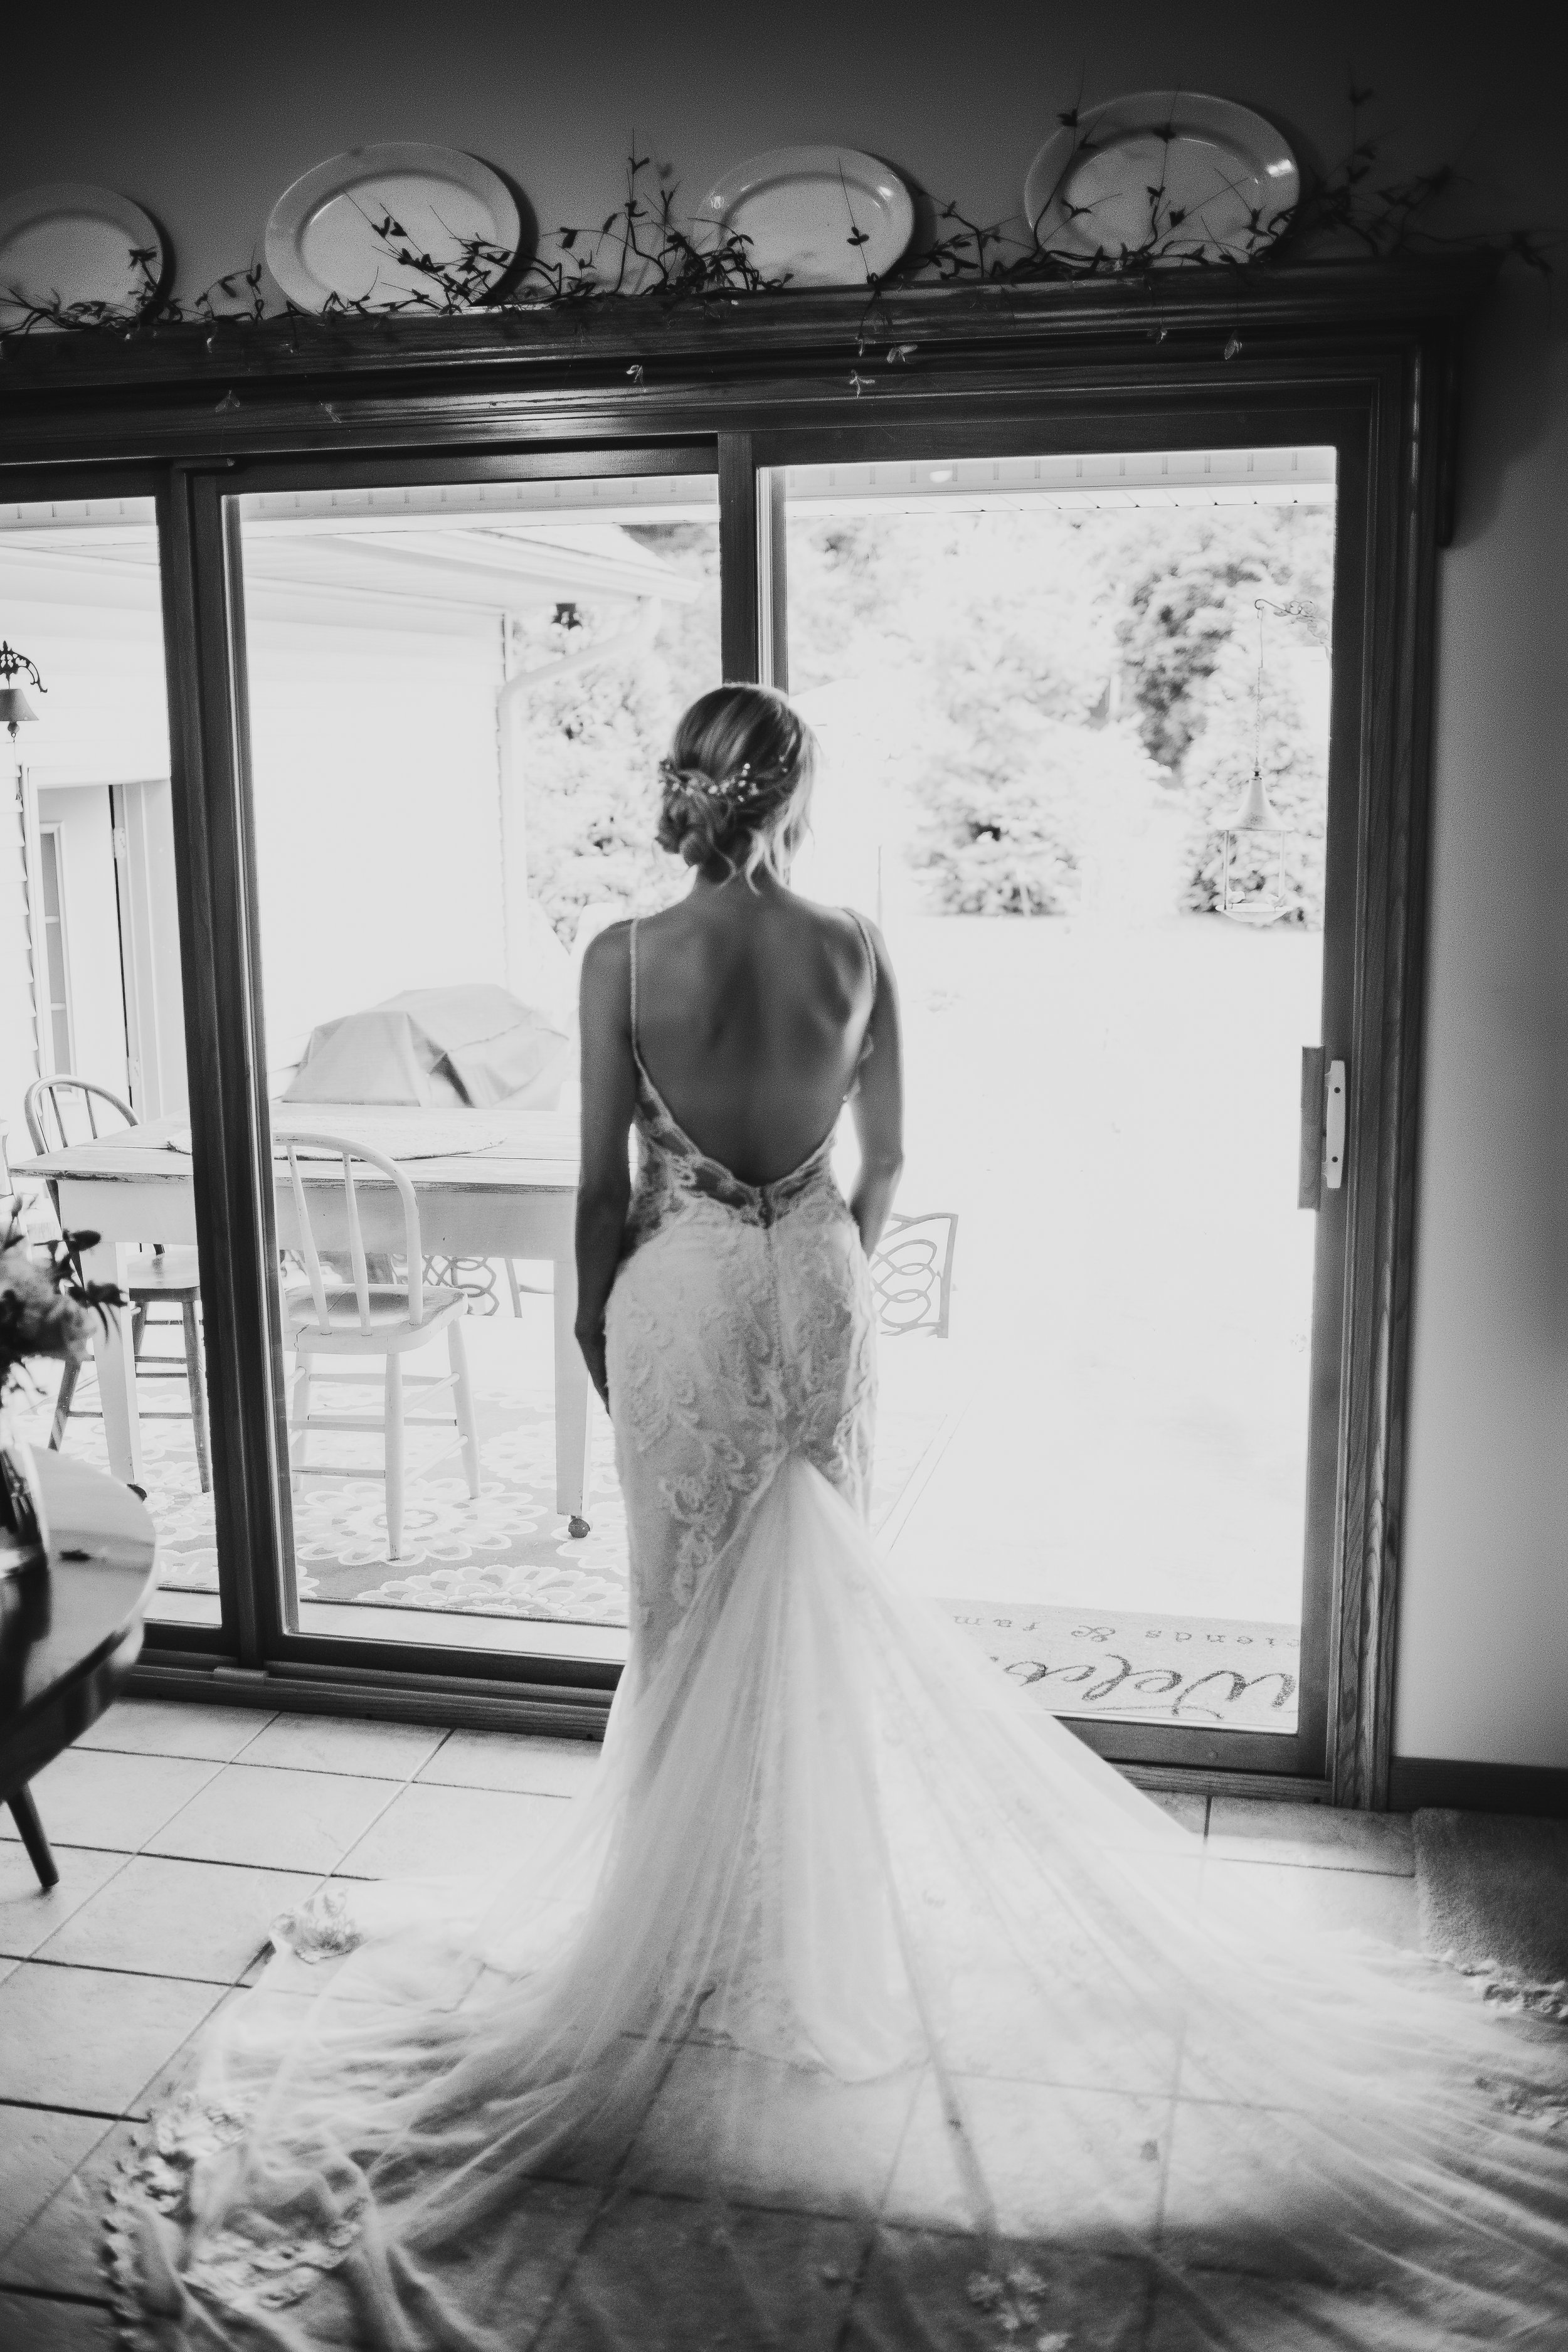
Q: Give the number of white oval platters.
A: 4